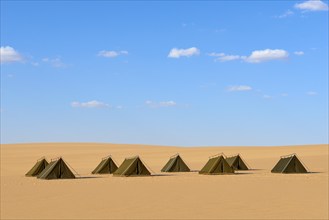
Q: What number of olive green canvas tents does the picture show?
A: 8